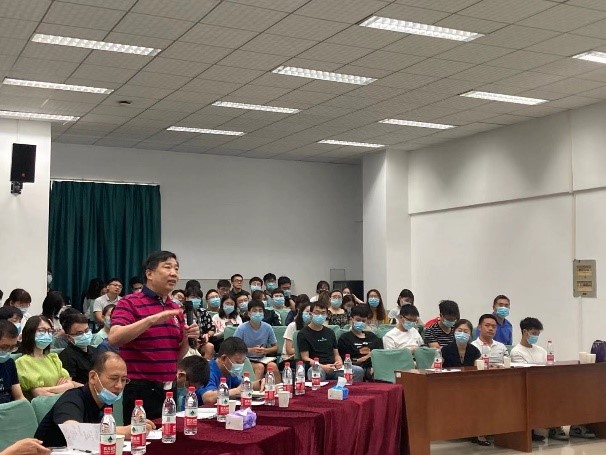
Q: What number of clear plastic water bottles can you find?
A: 14